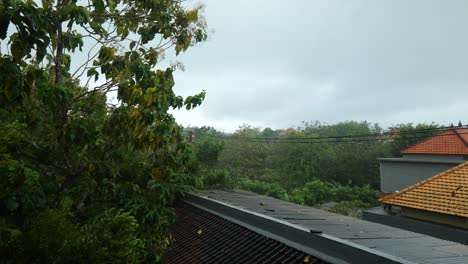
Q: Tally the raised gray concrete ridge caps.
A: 1